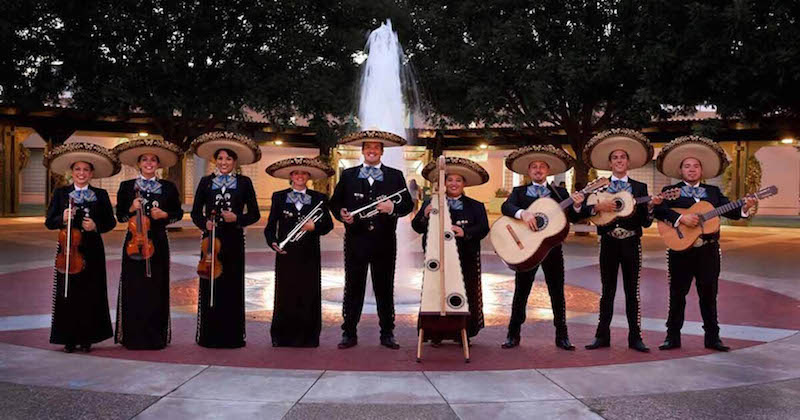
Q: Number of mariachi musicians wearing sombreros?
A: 9